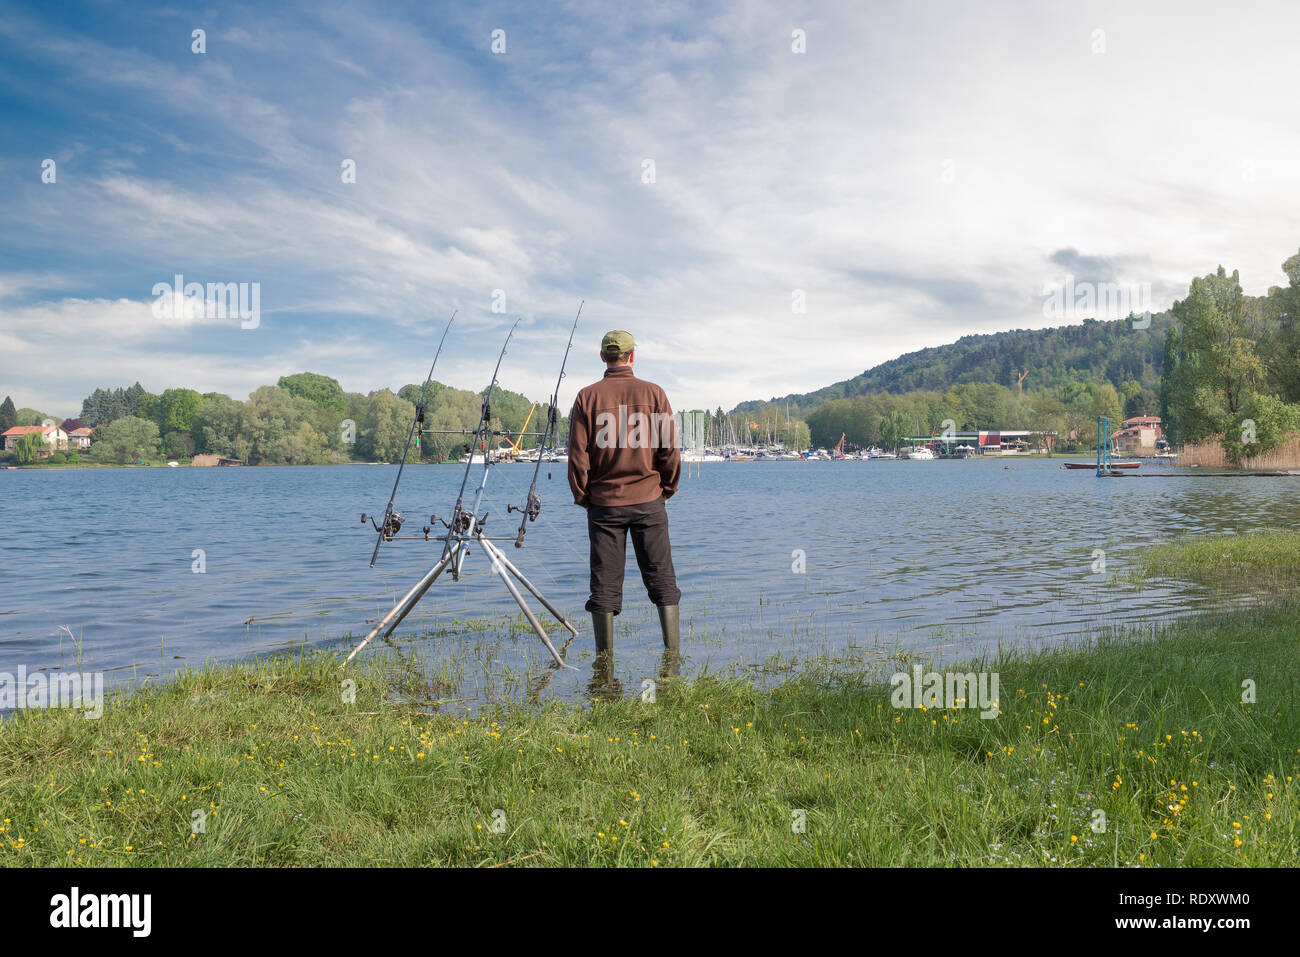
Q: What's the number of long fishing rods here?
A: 3